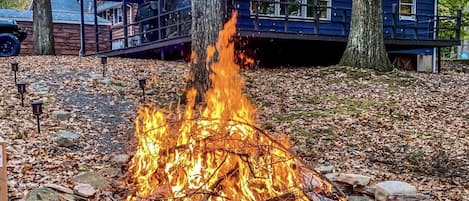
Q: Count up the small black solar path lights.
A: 5